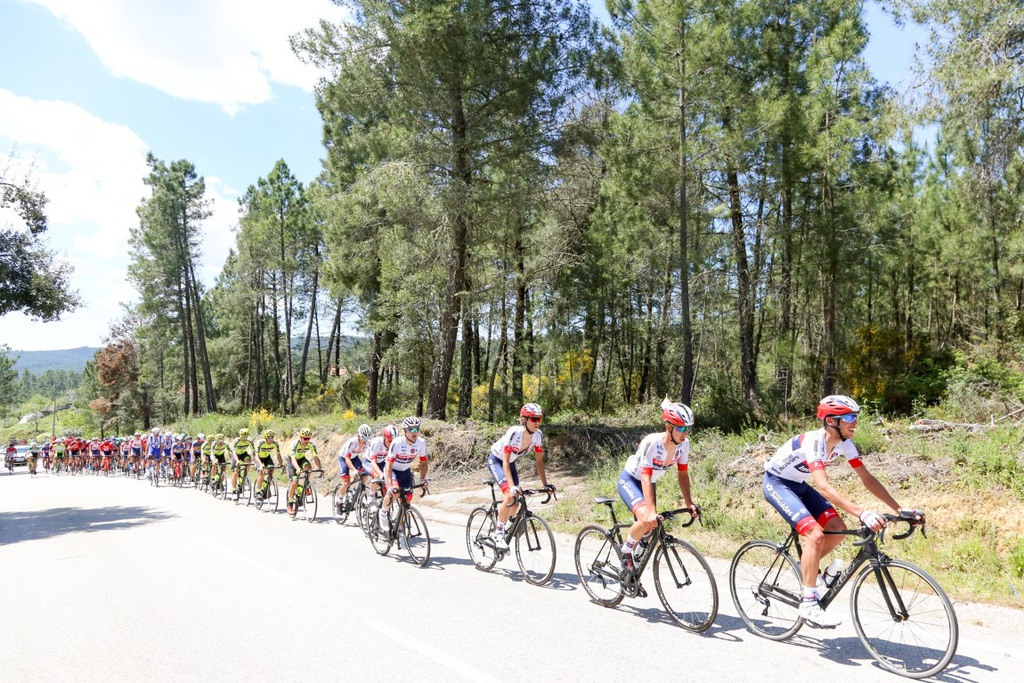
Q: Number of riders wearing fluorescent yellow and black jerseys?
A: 5